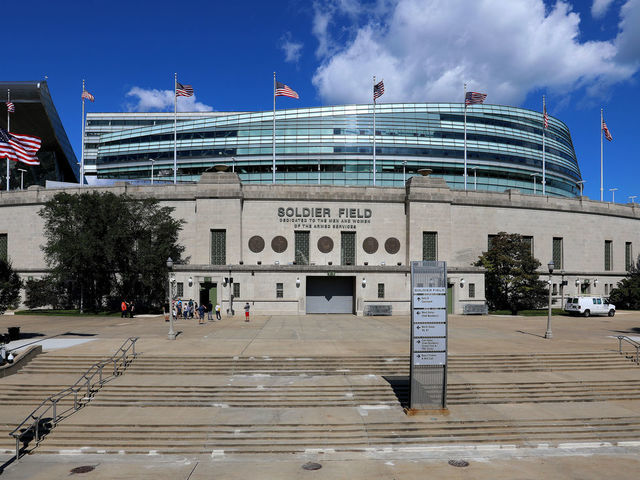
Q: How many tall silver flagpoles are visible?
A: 8